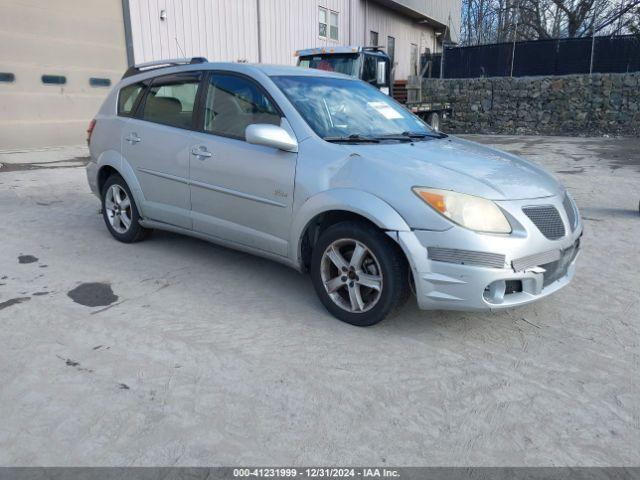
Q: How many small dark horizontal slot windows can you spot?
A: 3